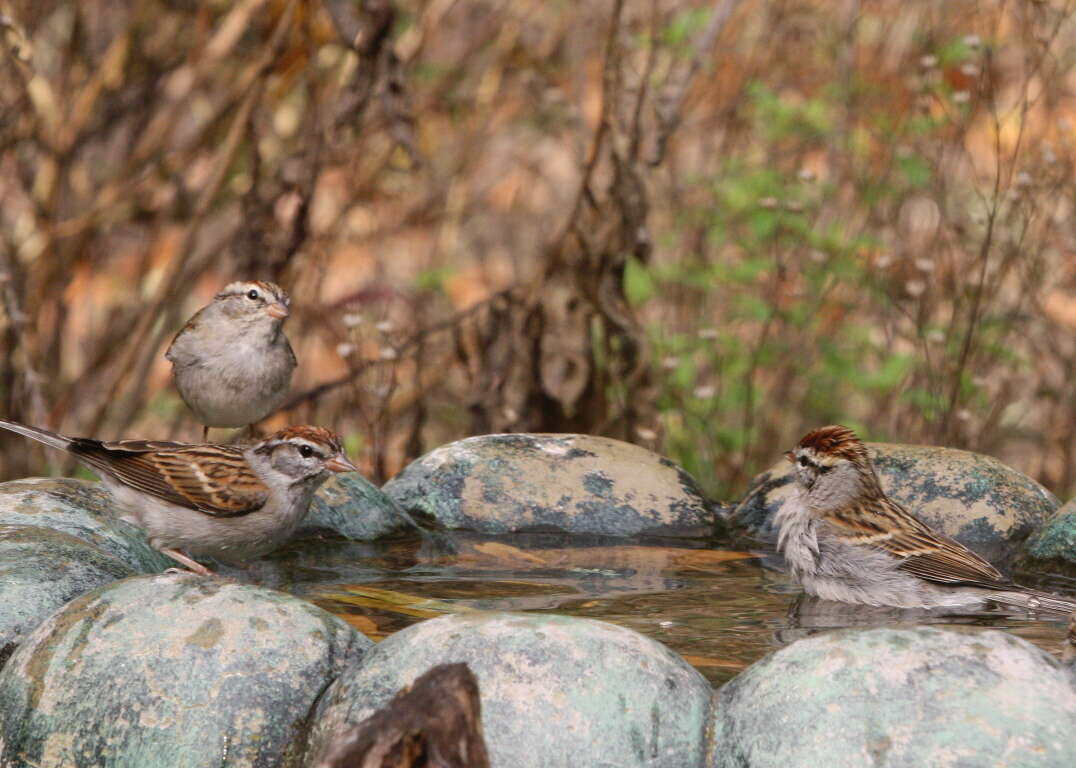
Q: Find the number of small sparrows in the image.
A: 3